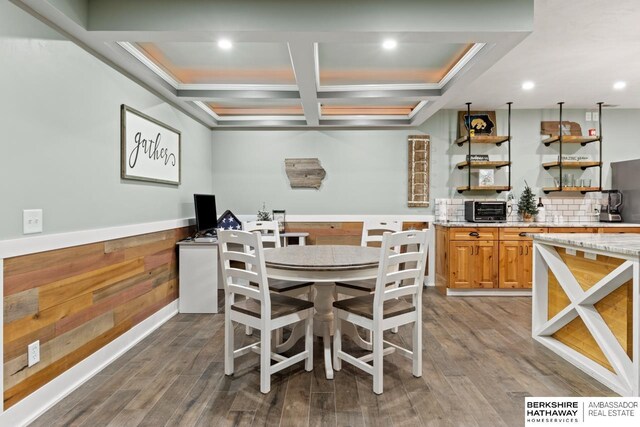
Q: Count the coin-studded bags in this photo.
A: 0